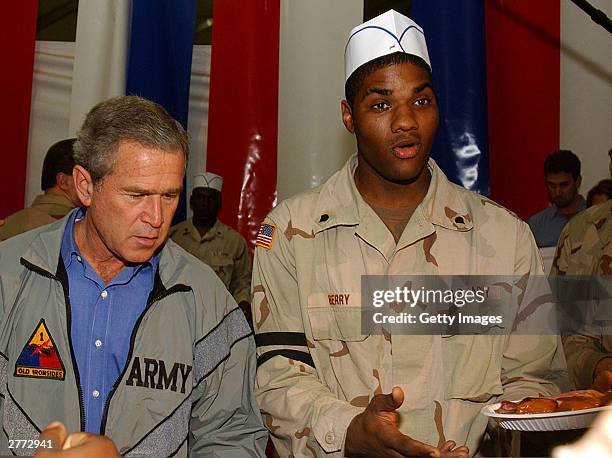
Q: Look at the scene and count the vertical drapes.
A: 8